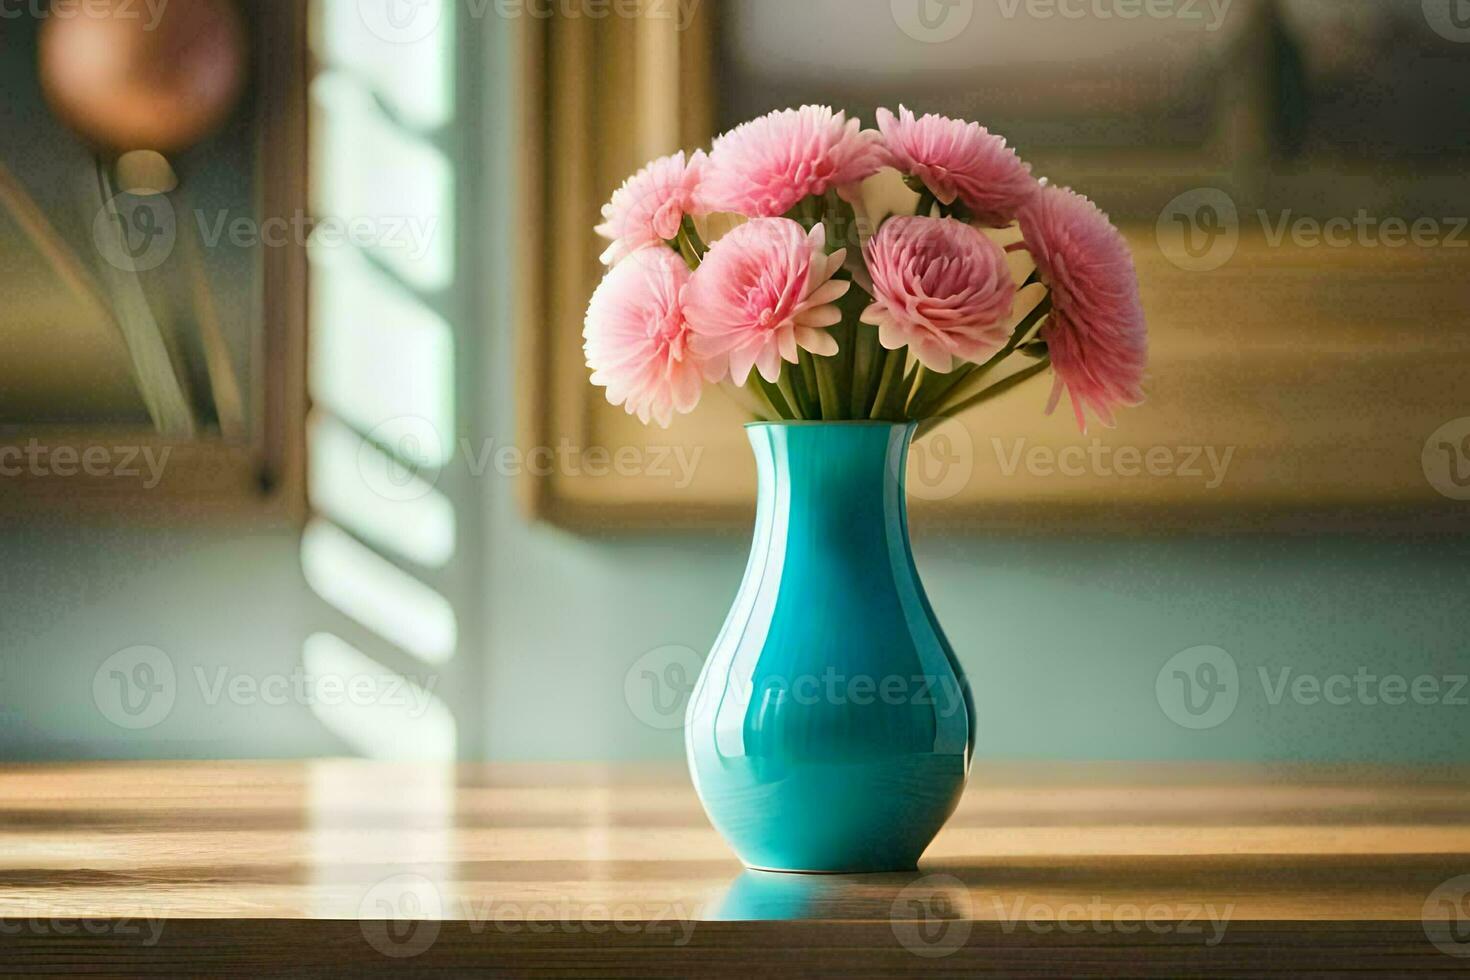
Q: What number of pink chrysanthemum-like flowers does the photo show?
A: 7